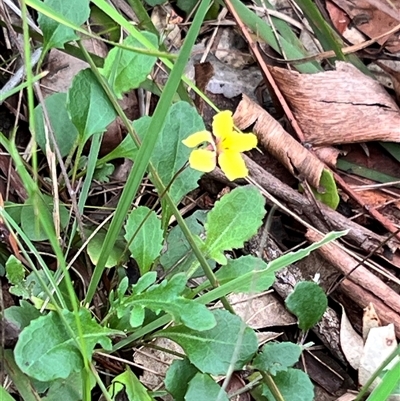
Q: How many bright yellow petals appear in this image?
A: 5